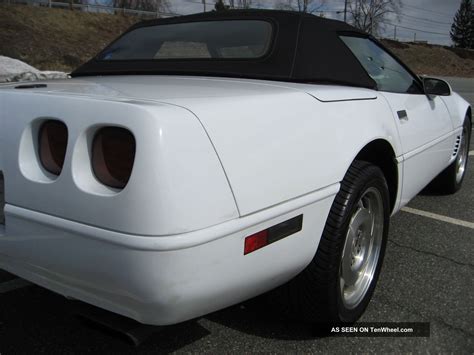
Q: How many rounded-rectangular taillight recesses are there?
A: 2